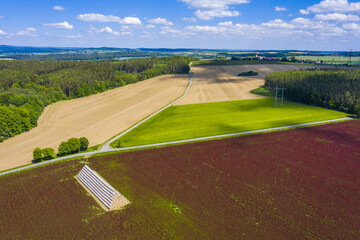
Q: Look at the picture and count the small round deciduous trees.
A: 5